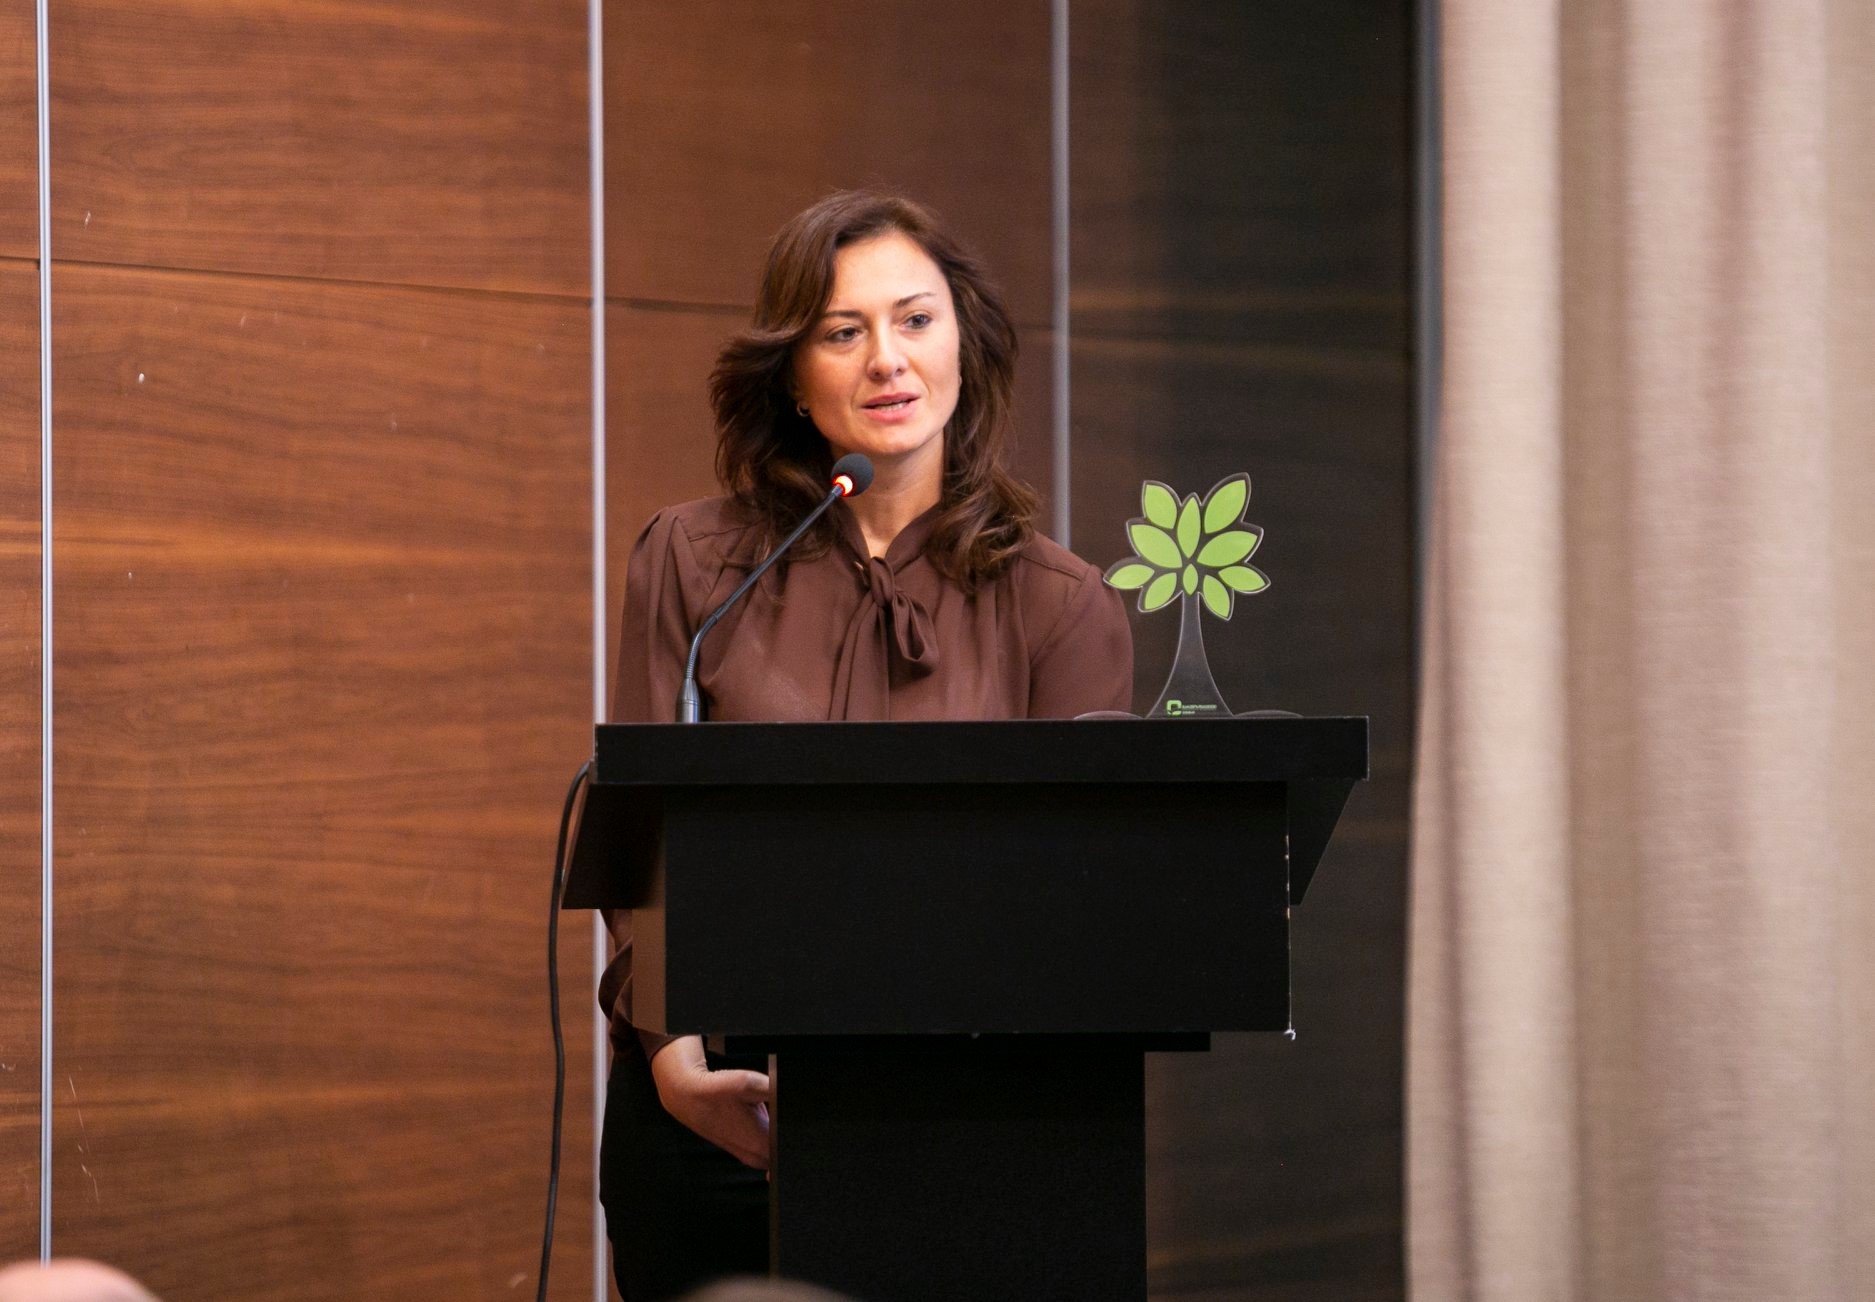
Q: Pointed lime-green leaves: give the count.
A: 10